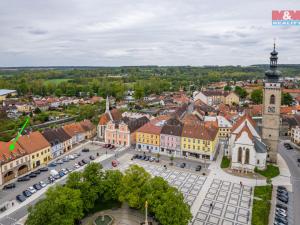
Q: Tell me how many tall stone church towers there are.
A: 1